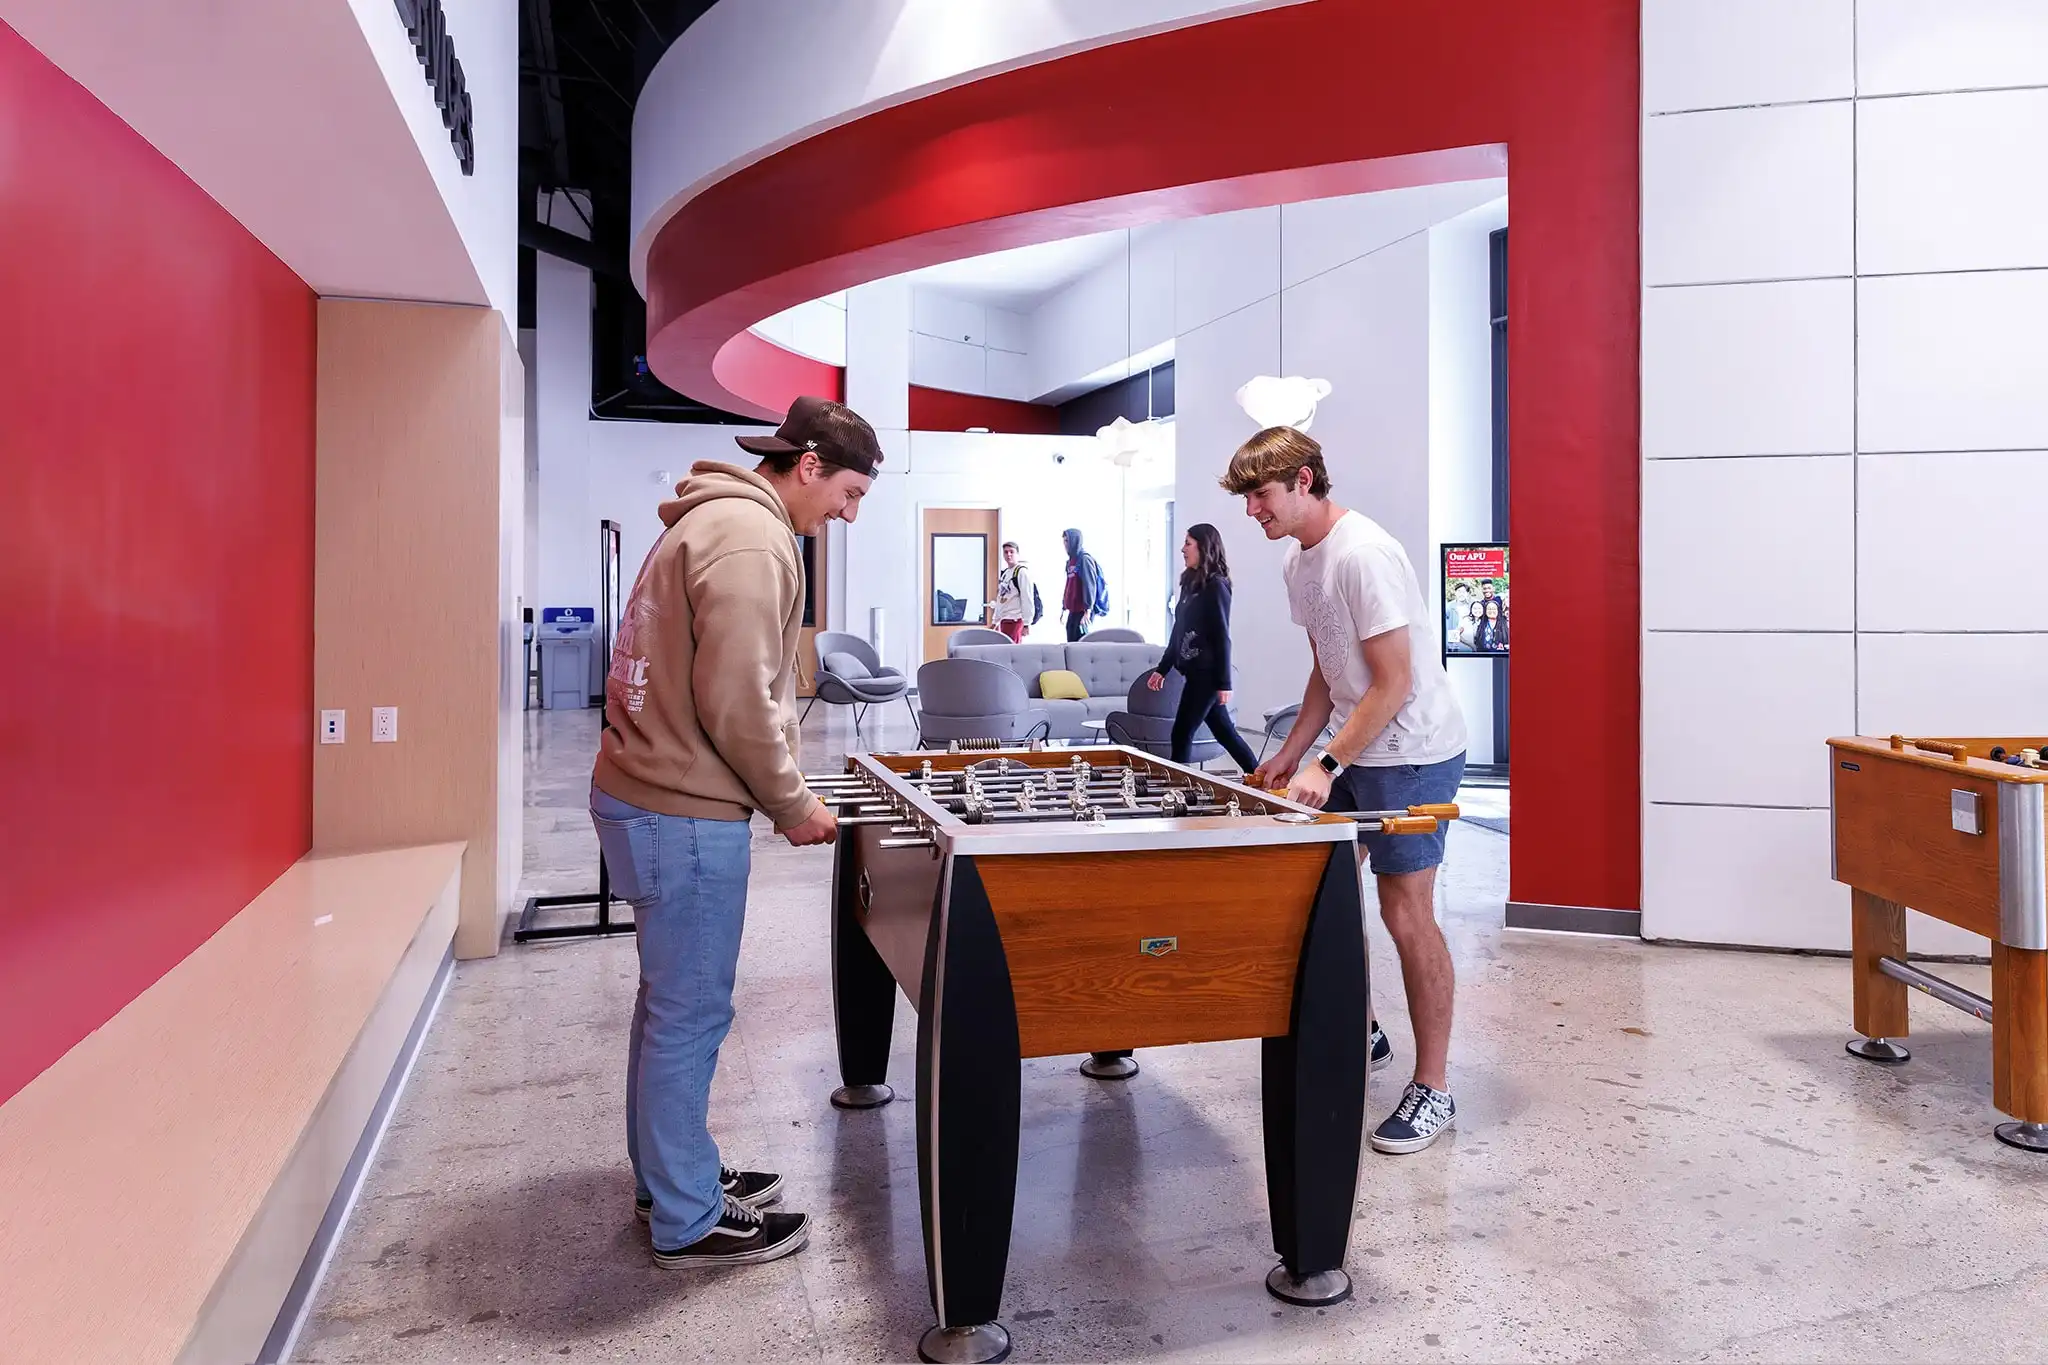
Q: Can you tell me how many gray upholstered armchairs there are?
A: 6